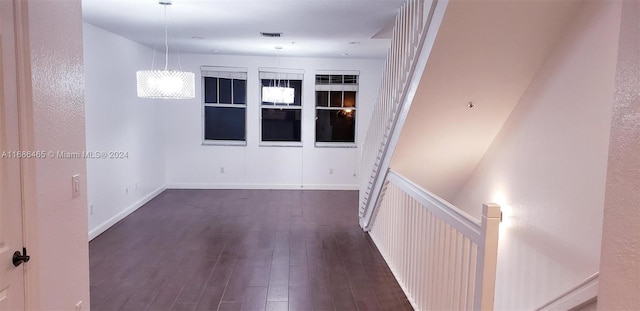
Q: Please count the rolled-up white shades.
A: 3